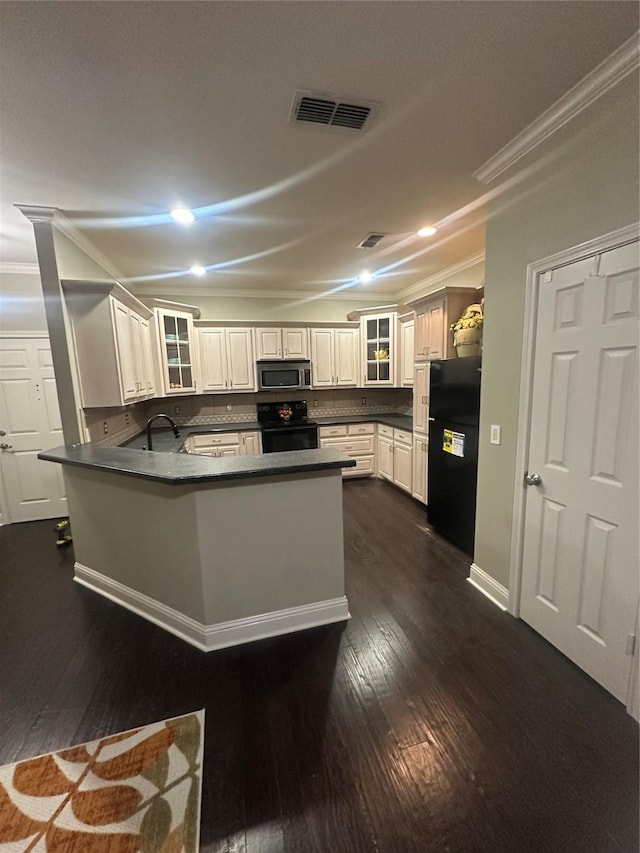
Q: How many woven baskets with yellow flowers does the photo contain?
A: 1